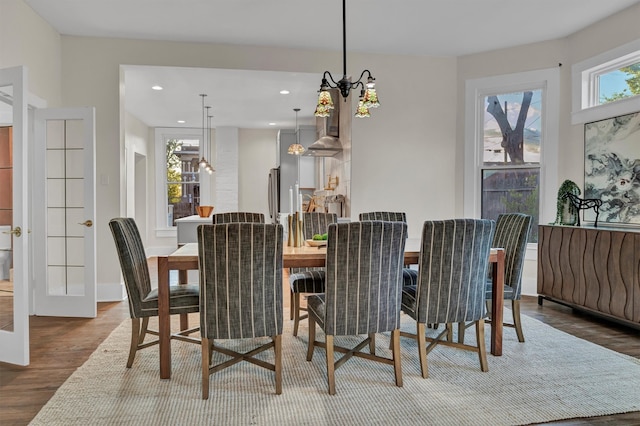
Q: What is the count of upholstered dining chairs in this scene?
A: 8